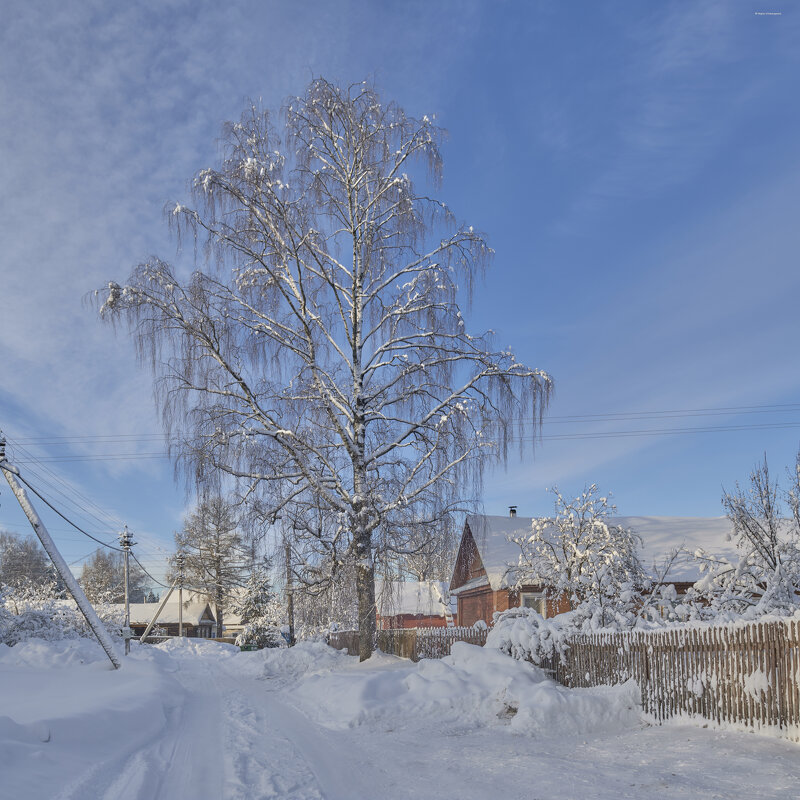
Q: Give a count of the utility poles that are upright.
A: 2